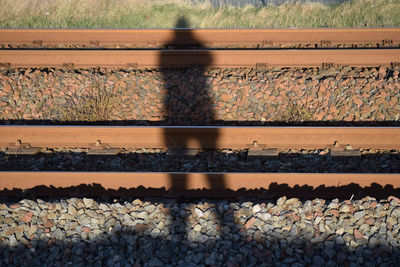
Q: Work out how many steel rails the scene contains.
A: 4